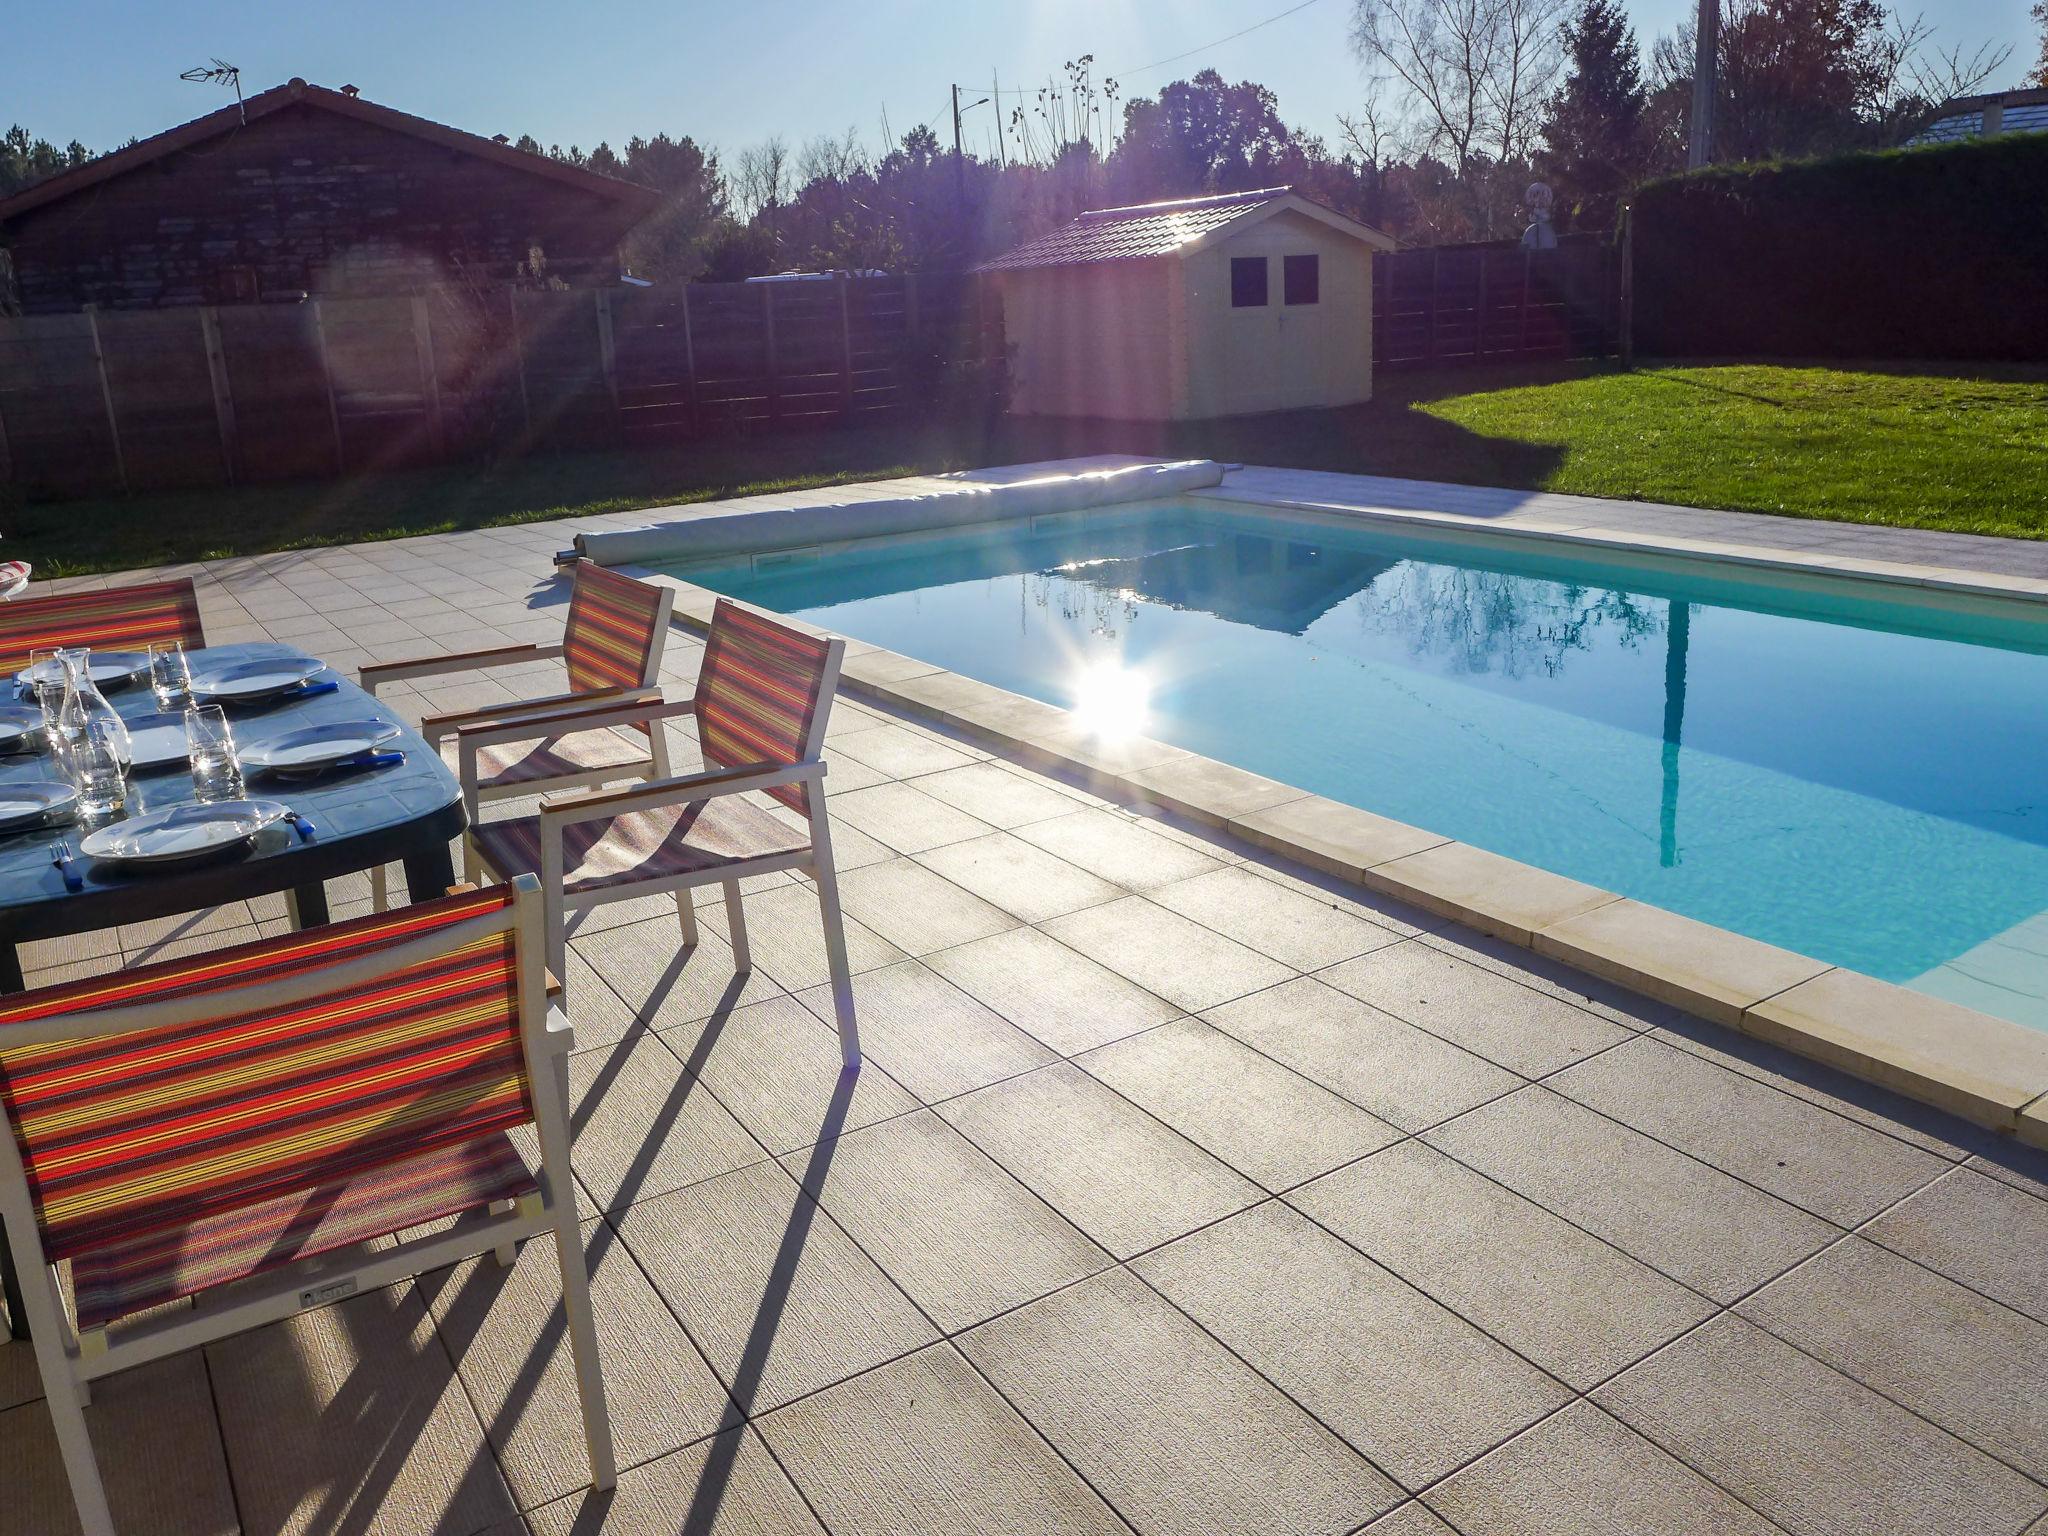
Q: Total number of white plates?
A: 7